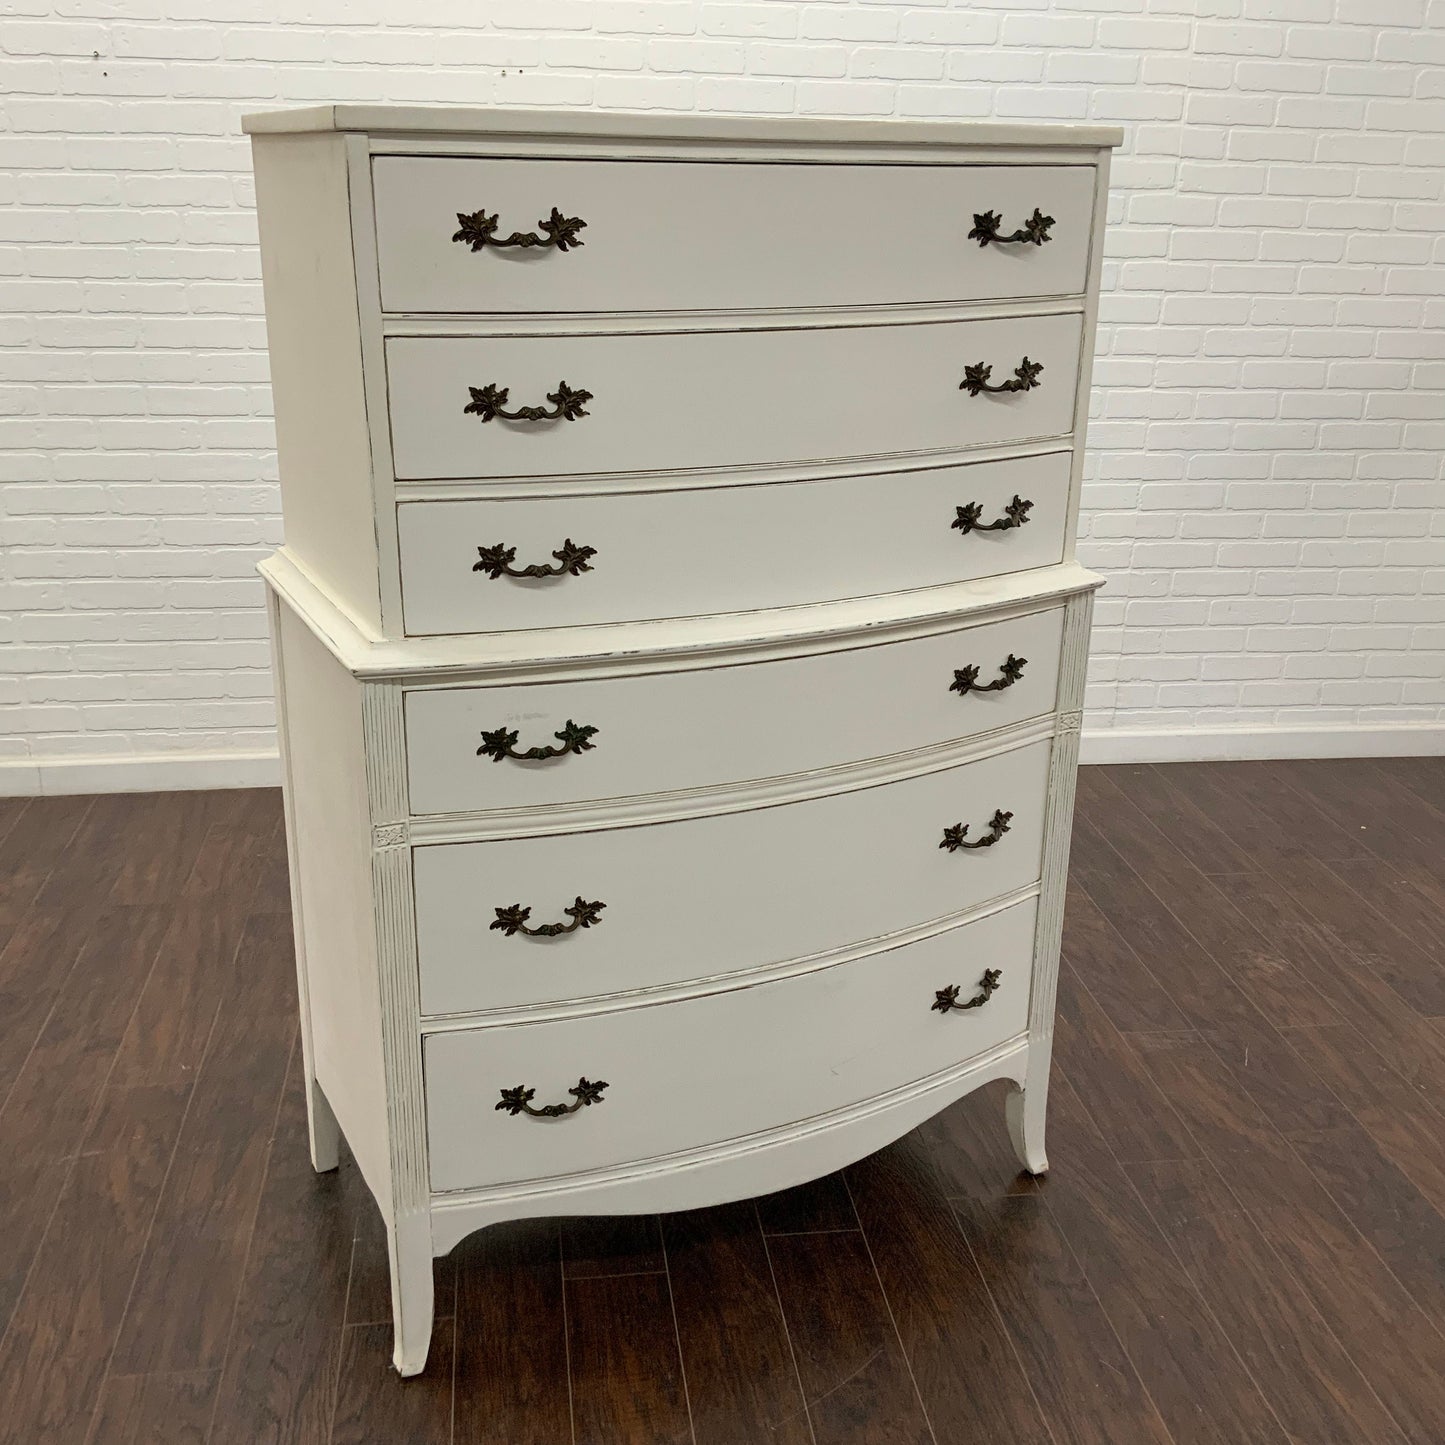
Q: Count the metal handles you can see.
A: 12